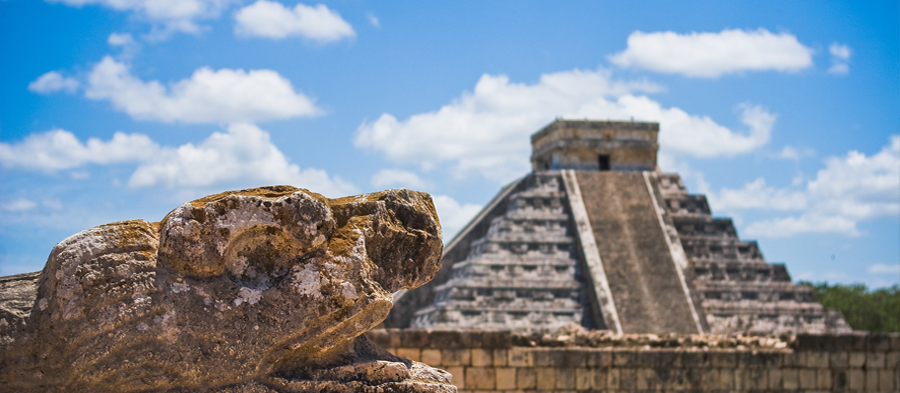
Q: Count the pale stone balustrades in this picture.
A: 2